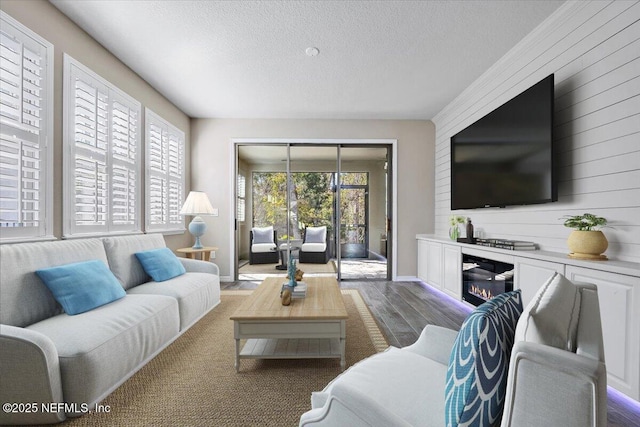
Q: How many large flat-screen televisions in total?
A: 1